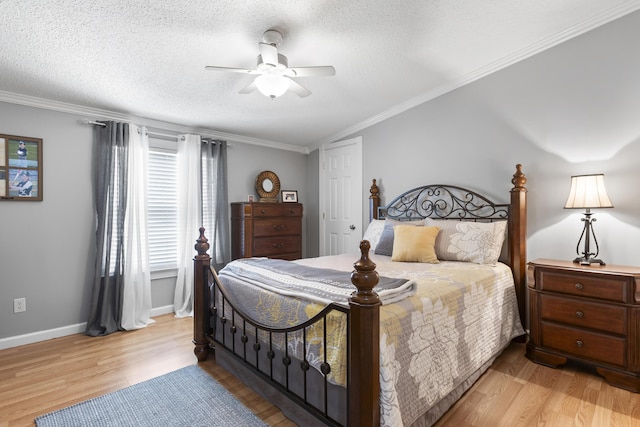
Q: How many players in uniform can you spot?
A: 2